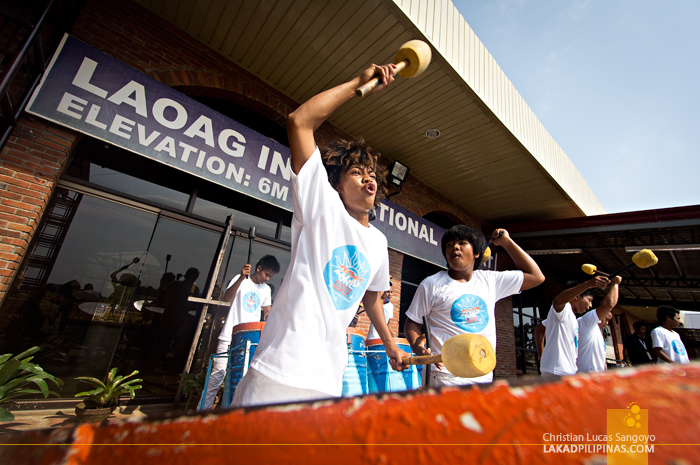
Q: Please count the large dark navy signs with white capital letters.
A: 1